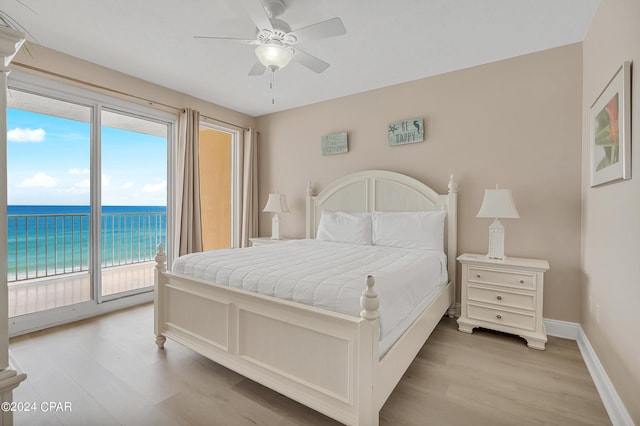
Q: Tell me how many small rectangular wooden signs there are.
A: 2